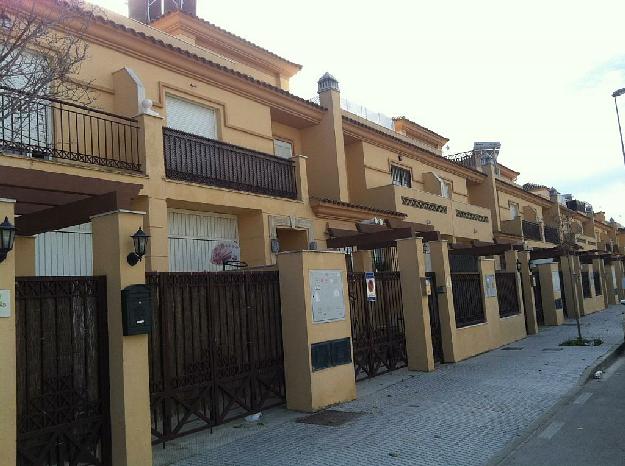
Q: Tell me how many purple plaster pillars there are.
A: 0